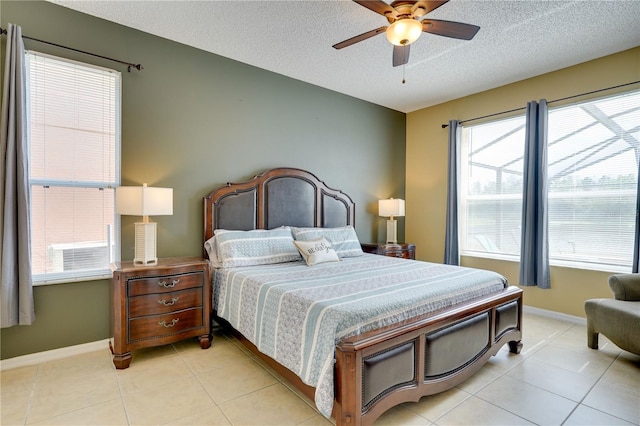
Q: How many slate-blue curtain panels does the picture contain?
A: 3